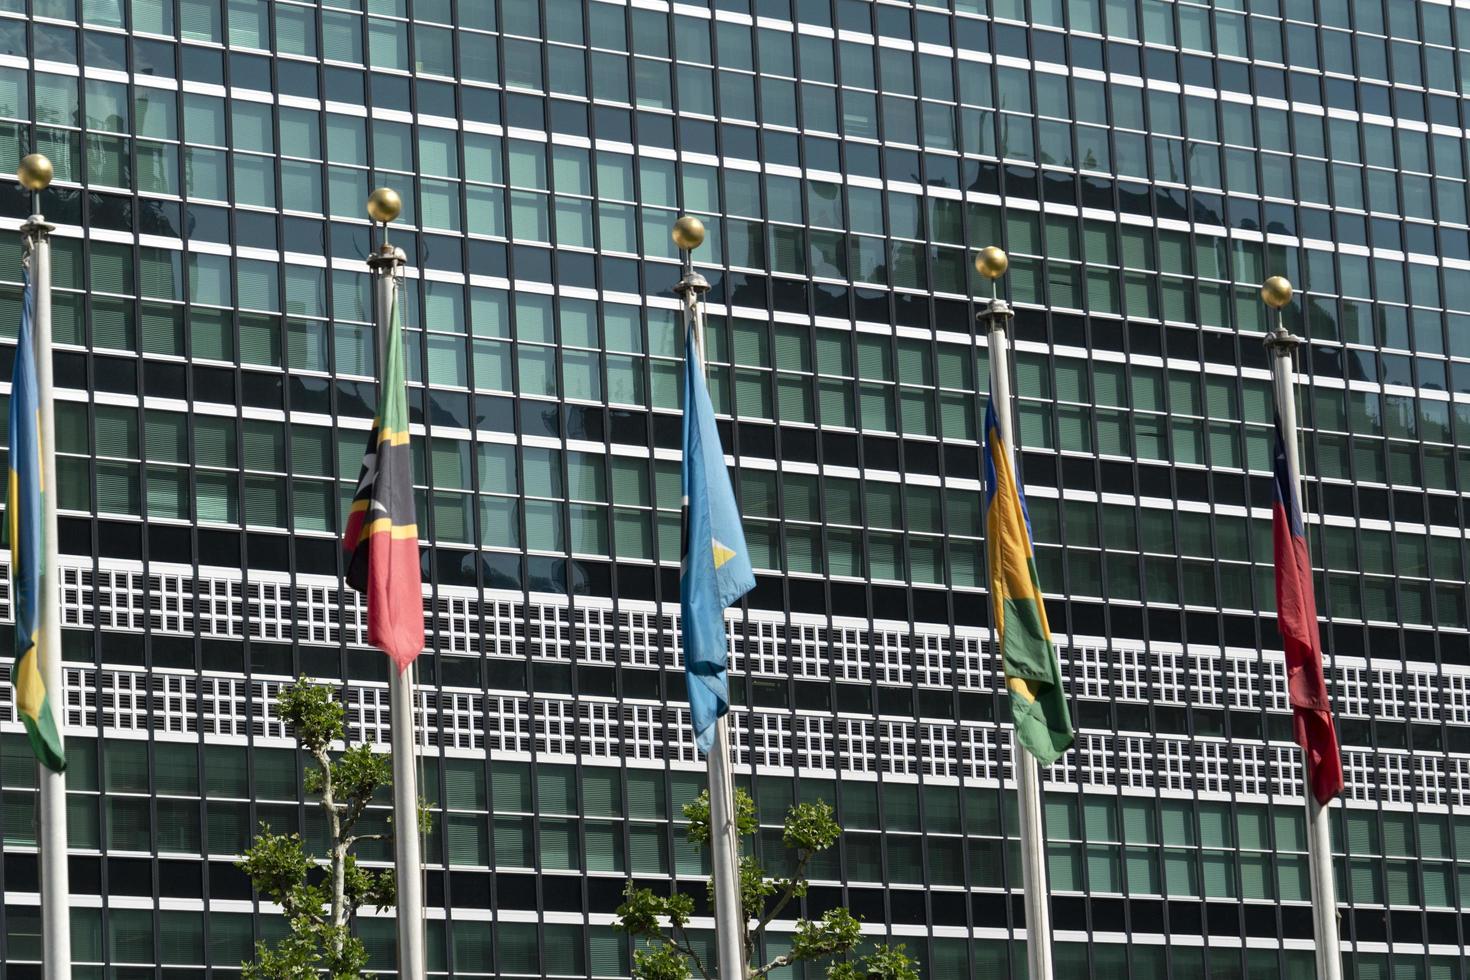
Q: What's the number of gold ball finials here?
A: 5